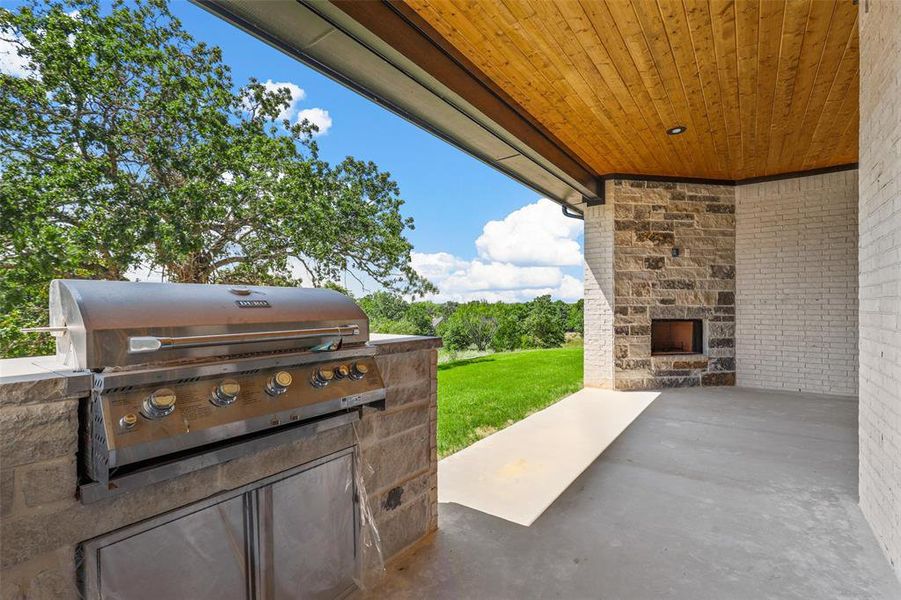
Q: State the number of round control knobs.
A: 7